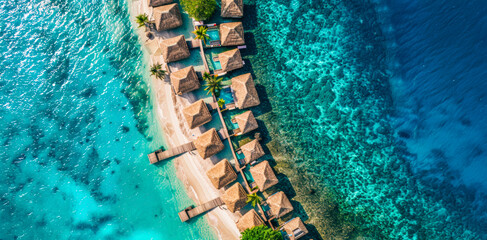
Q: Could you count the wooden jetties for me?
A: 2